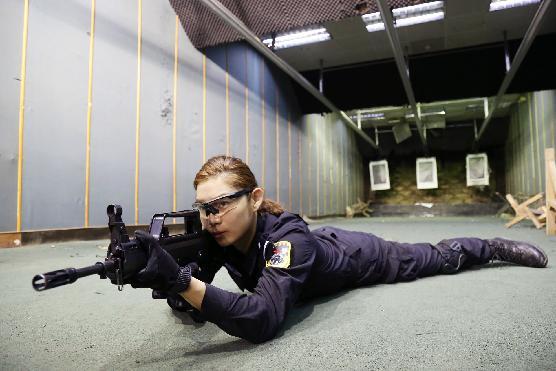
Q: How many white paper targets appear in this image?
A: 3